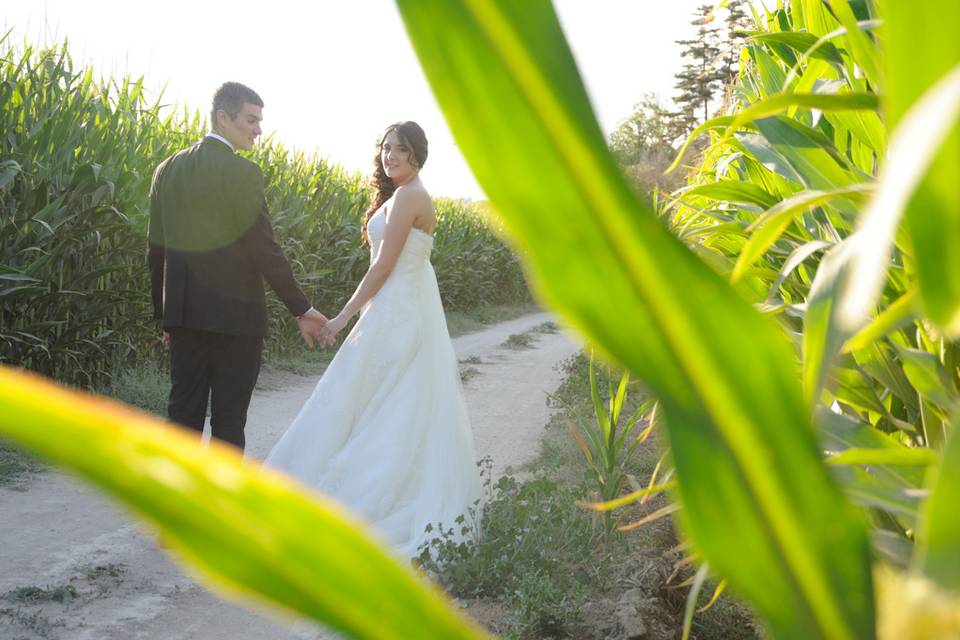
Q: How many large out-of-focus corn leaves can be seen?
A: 2